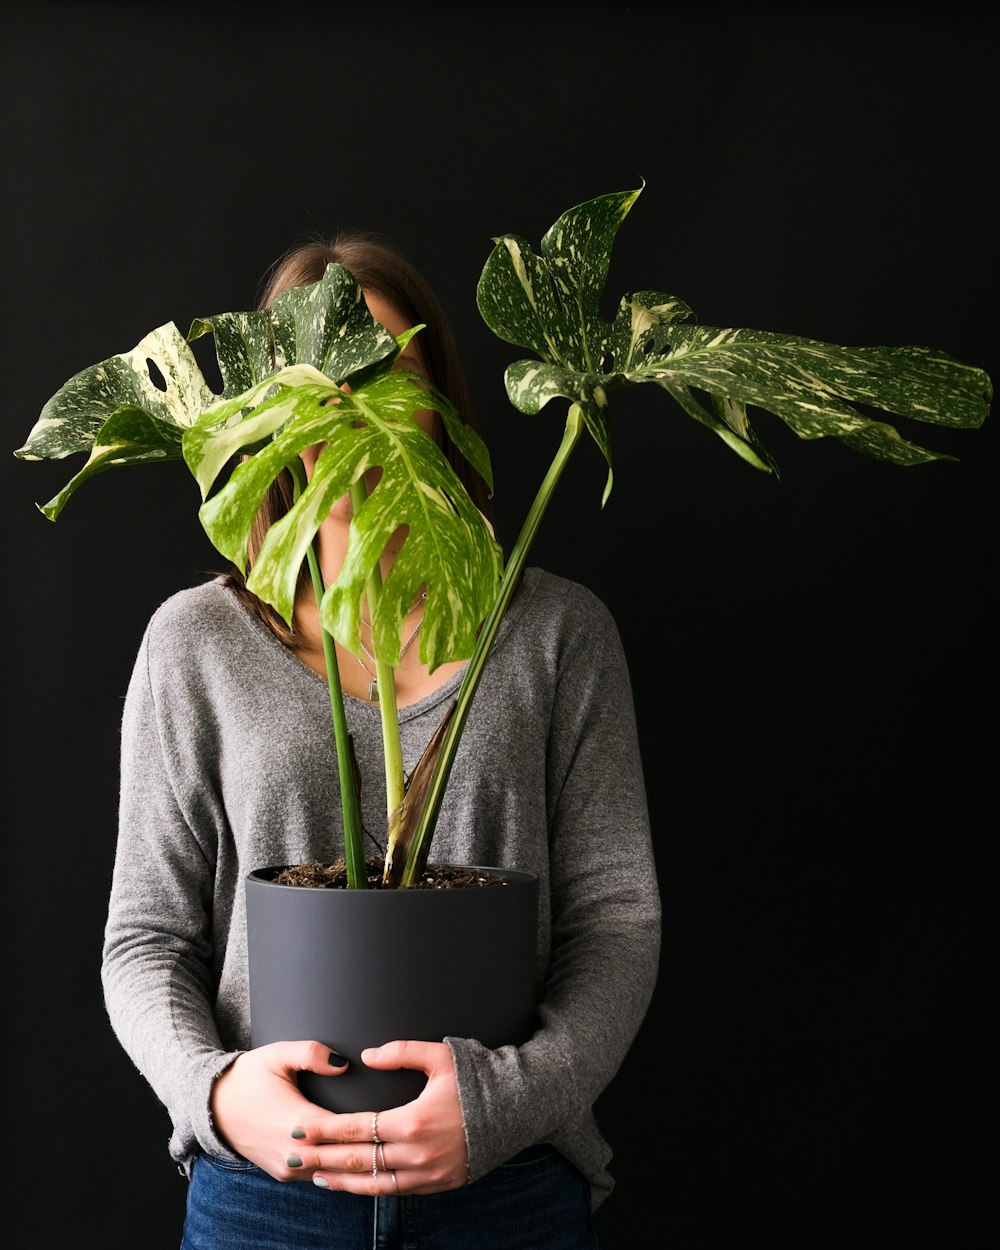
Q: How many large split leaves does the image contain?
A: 3